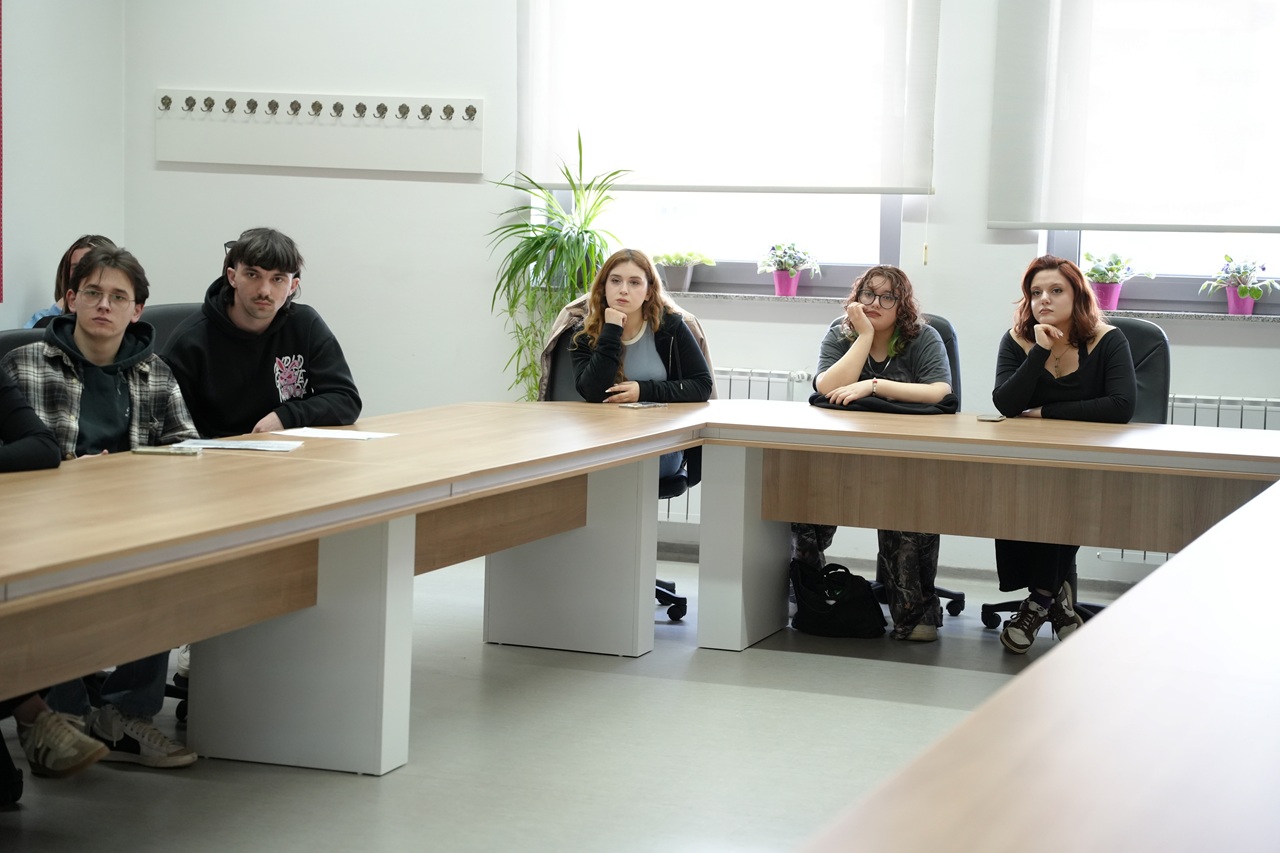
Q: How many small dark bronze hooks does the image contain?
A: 15